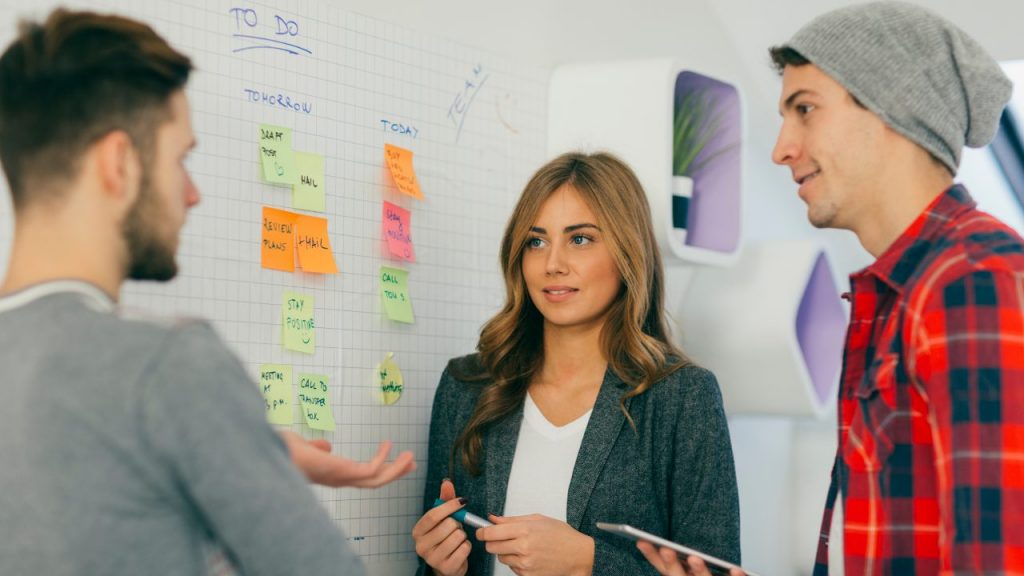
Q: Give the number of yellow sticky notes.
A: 1